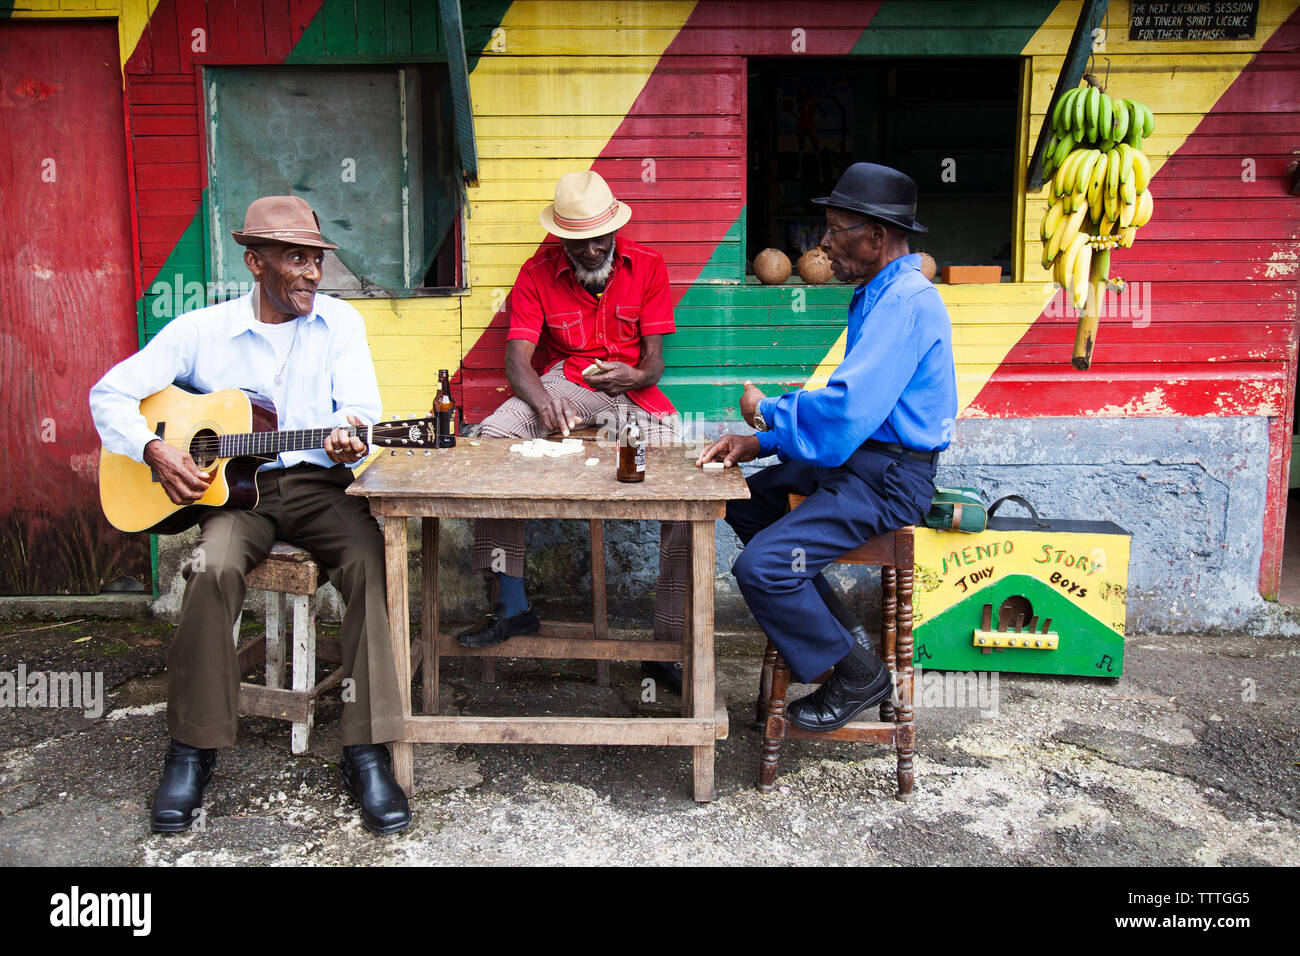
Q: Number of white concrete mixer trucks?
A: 0